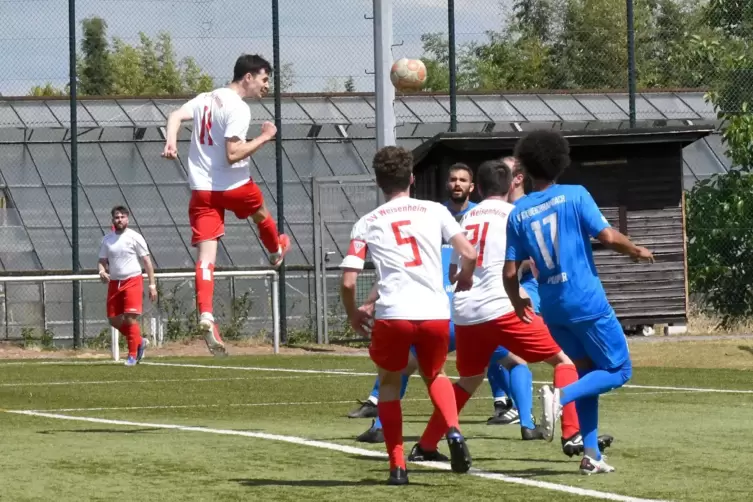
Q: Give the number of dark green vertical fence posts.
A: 4